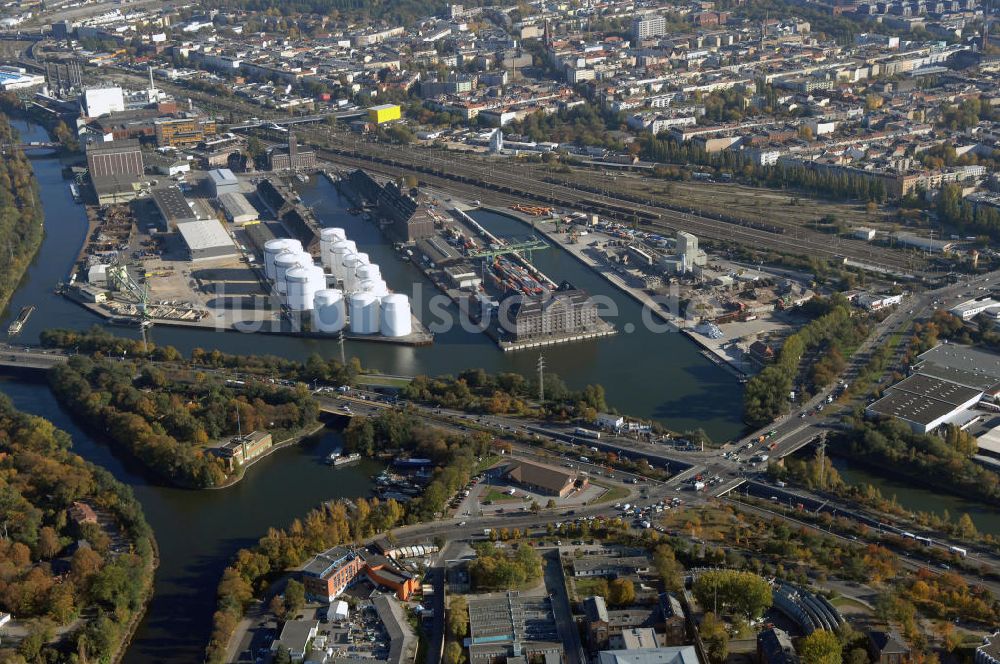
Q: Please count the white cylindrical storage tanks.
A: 11